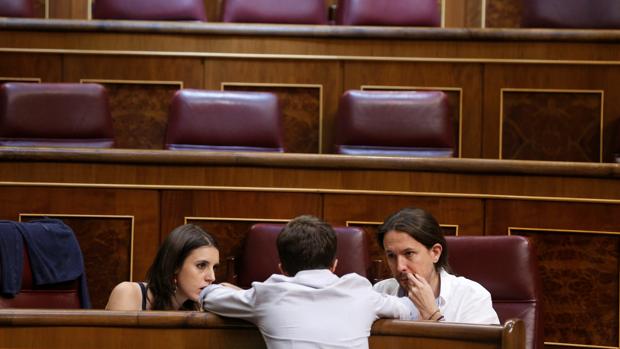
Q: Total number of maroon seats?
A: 11